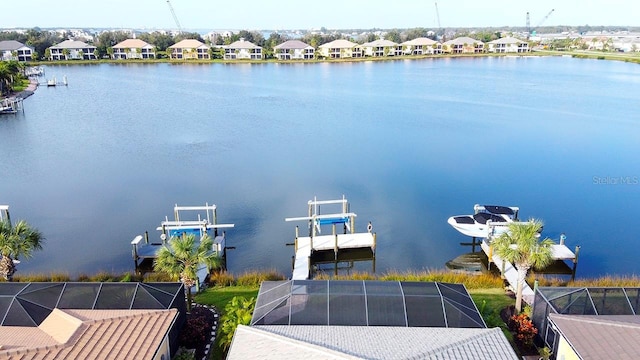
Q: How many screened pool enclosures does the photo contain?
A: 3